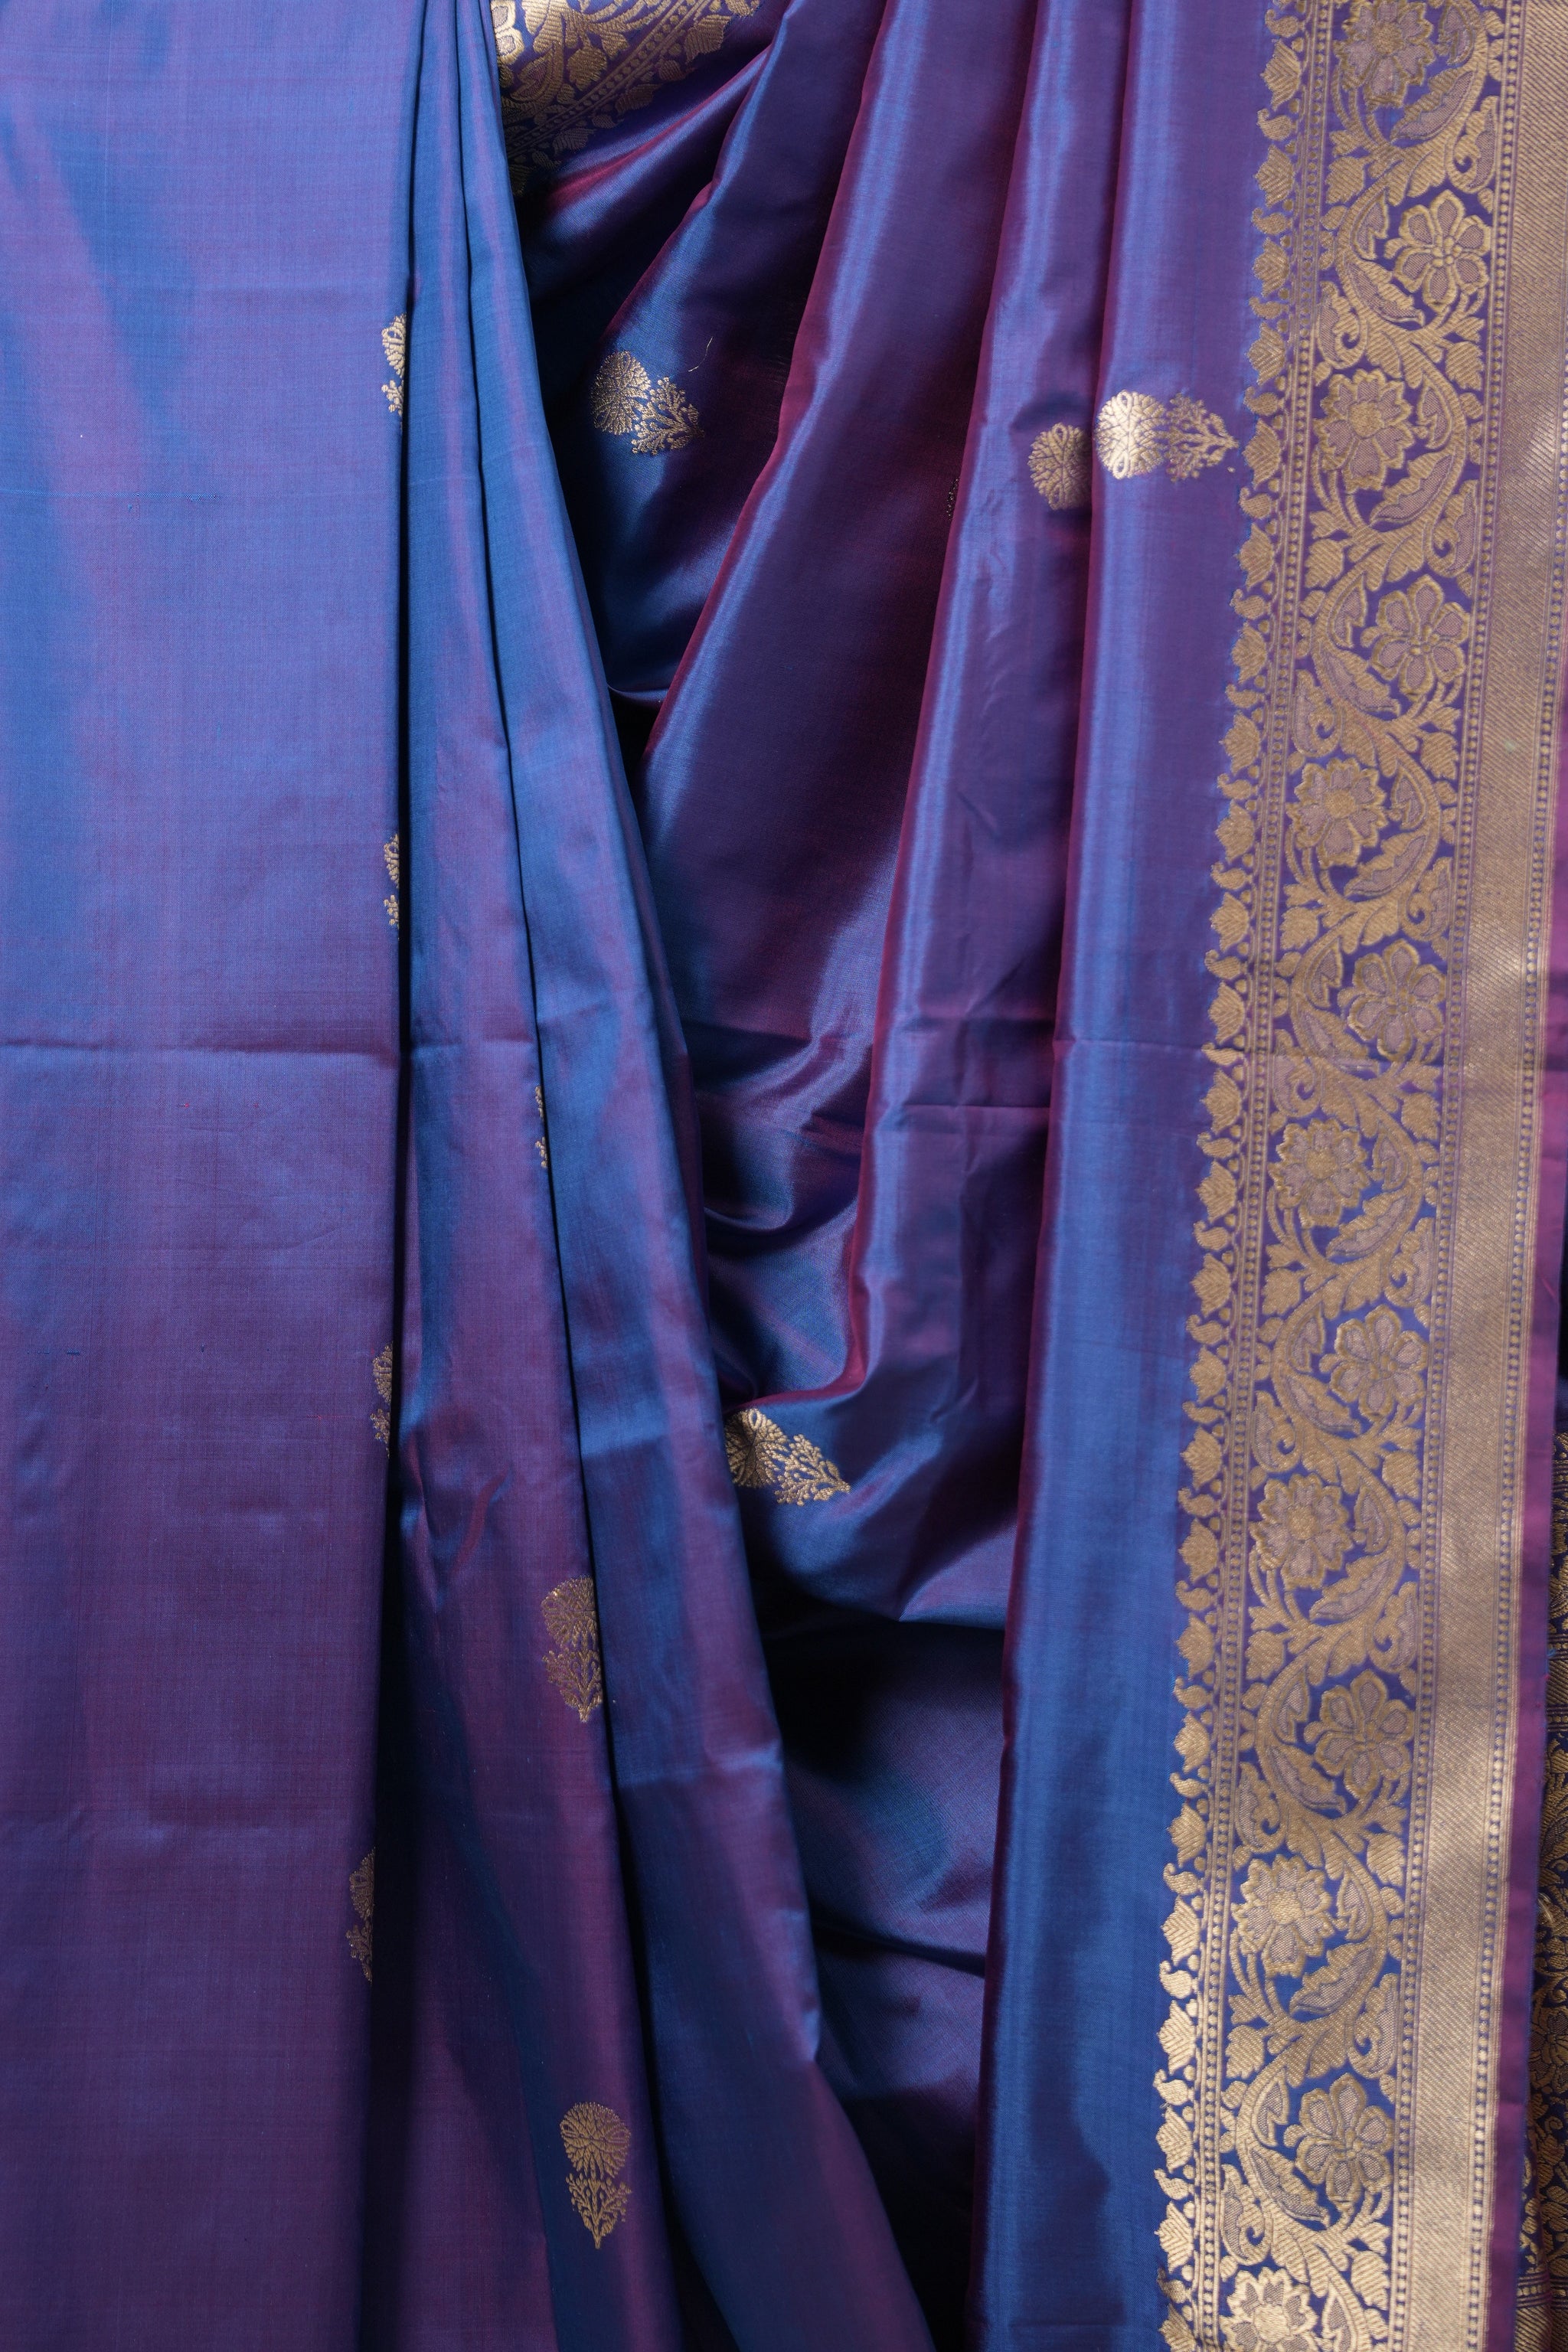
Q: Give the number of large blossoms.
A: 13